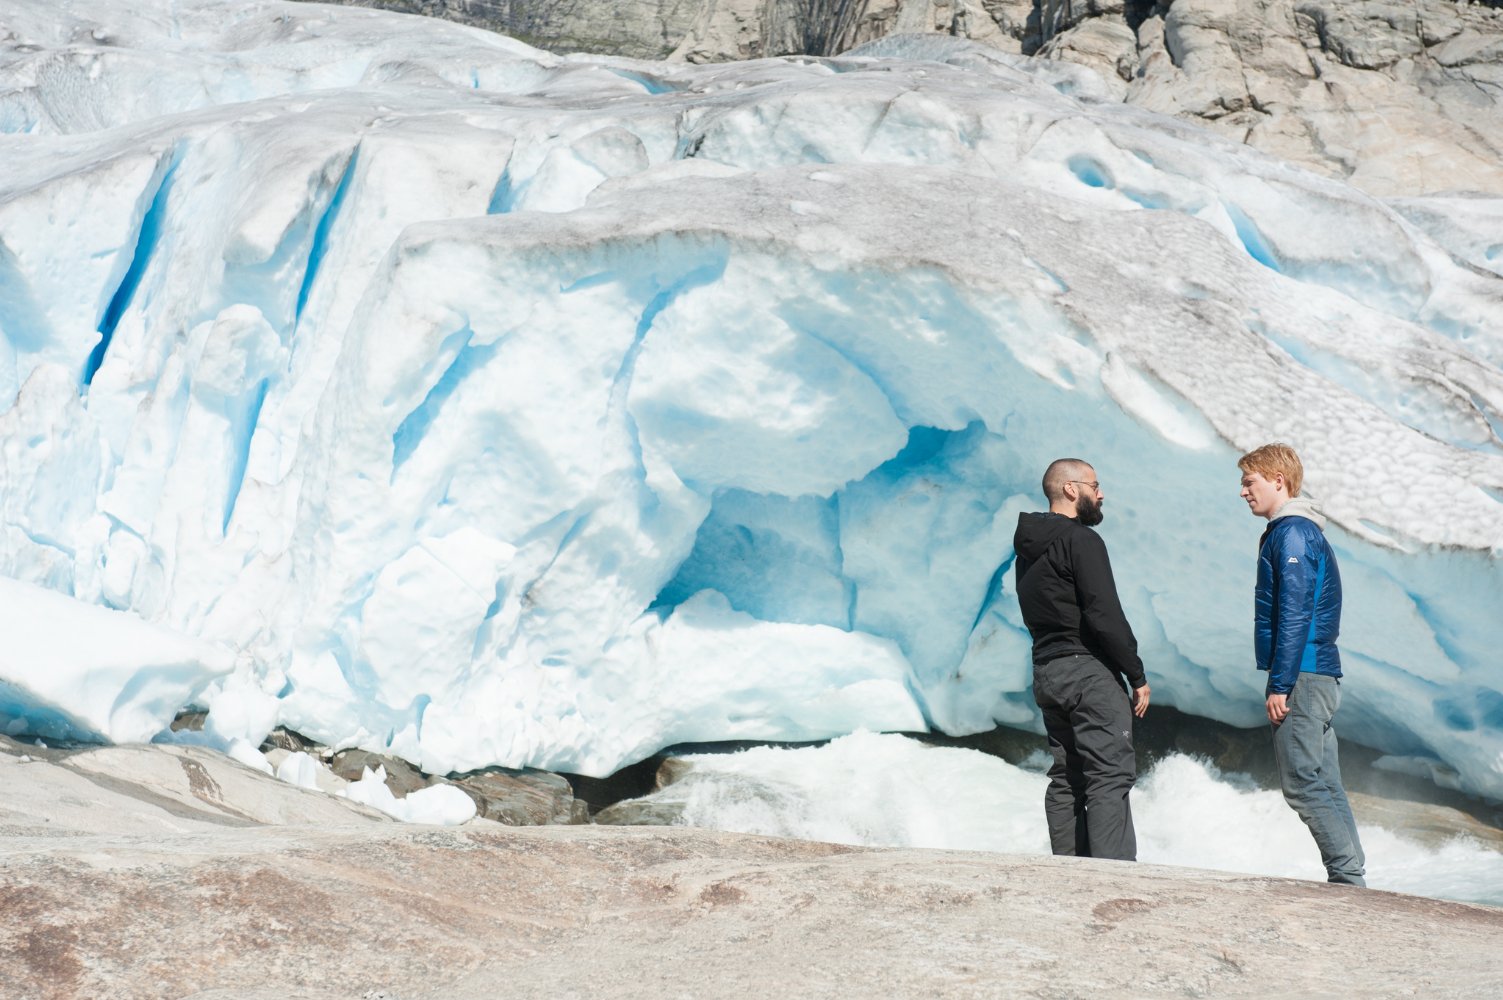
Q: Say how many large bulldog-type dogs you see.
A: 0